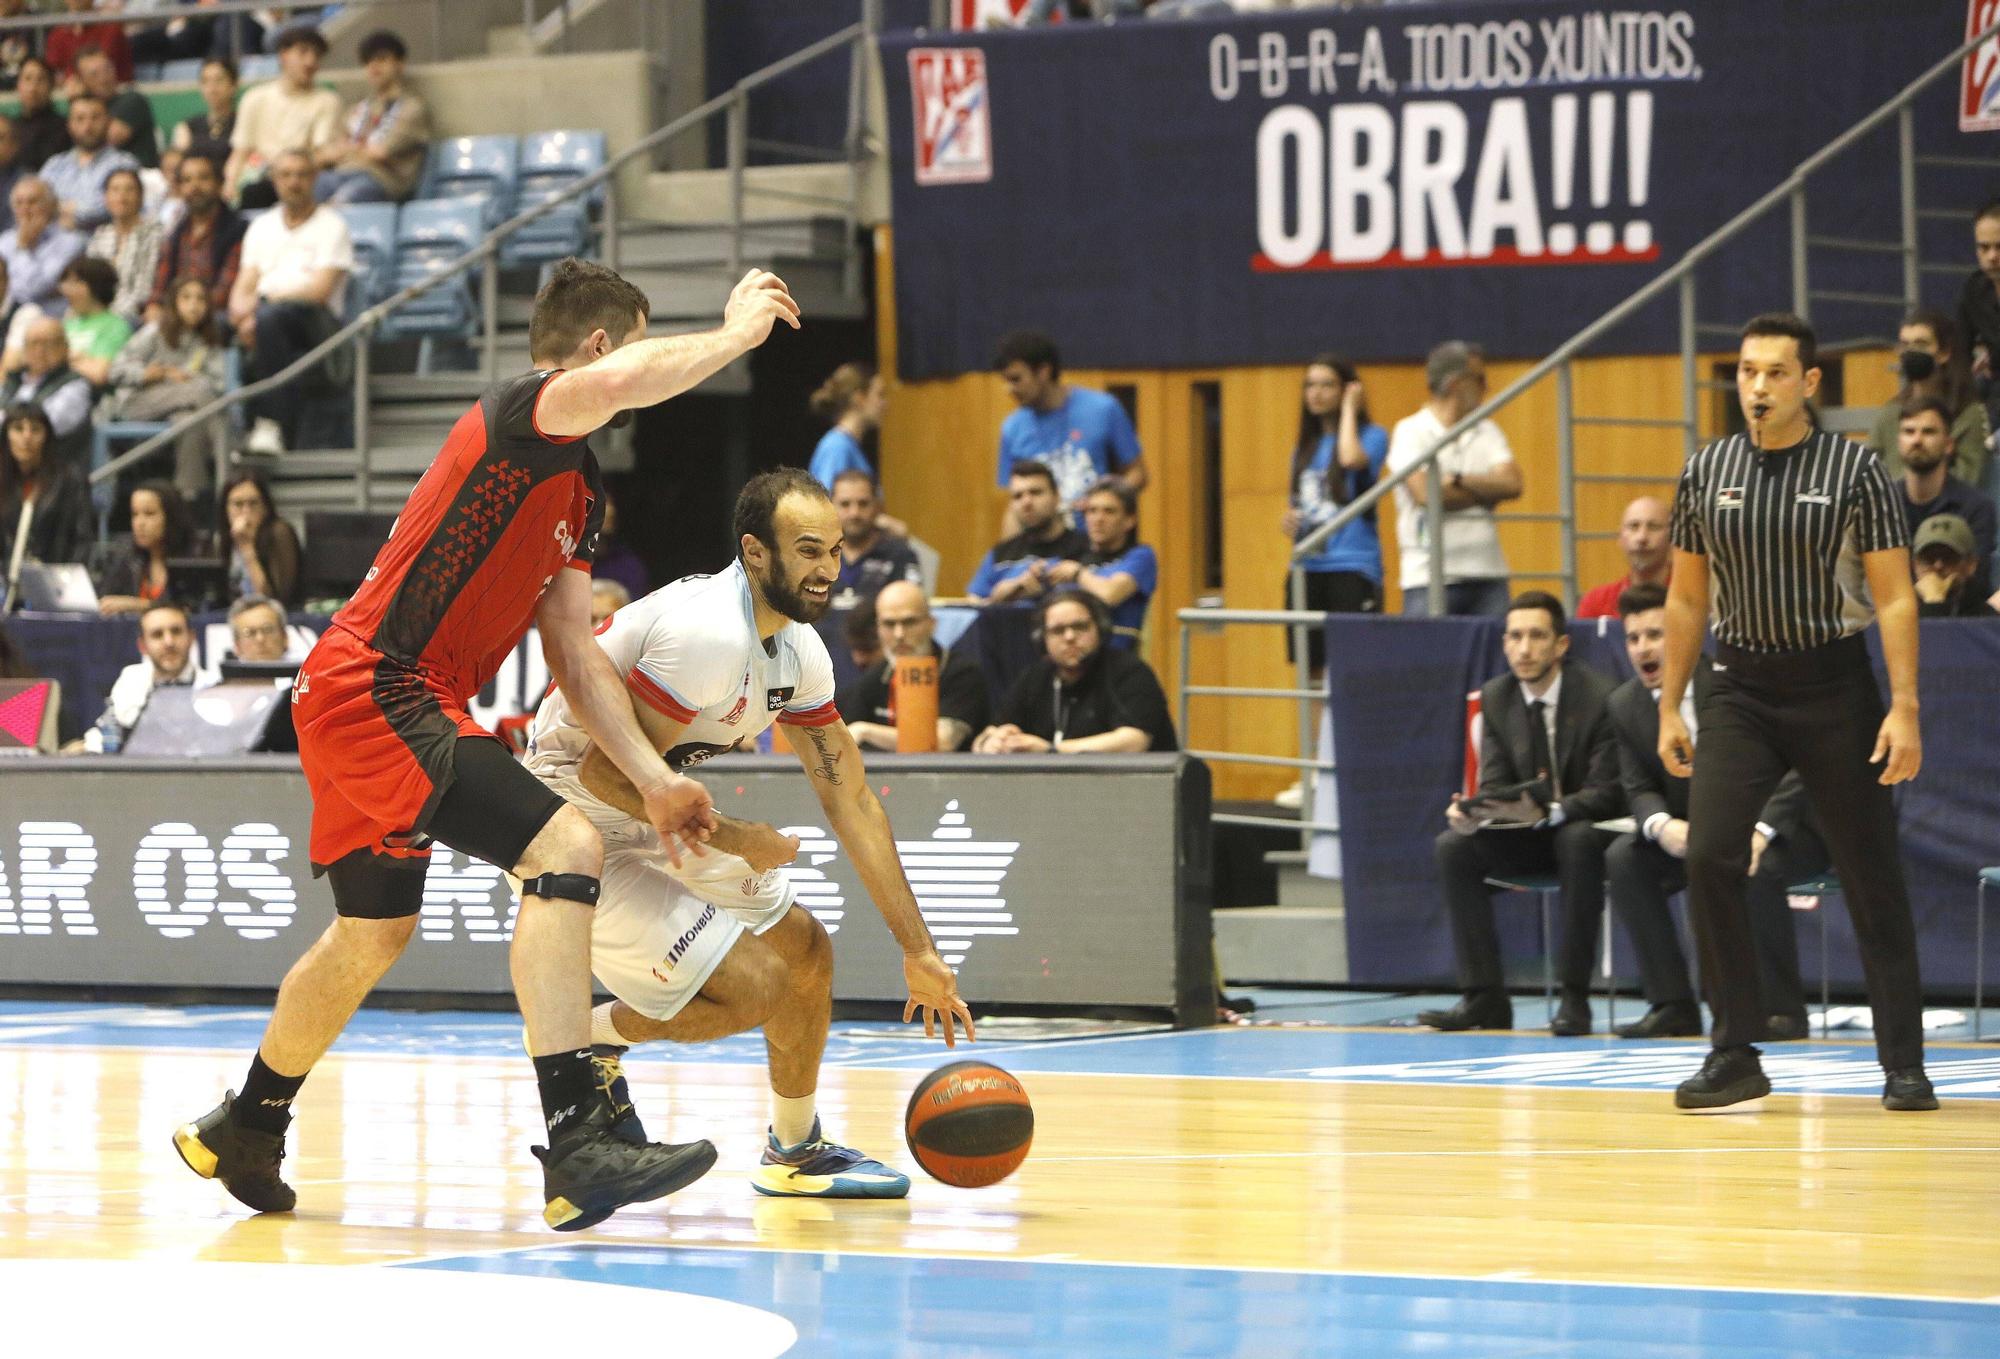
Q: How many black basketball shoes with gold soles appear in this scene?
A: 2